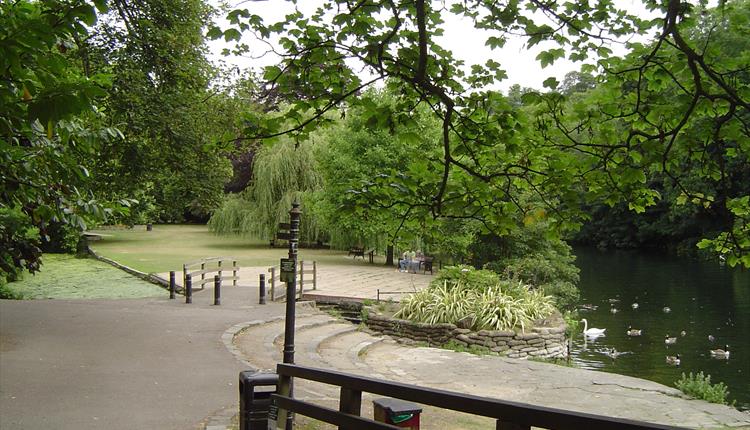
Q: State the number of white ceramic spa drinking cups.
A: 0